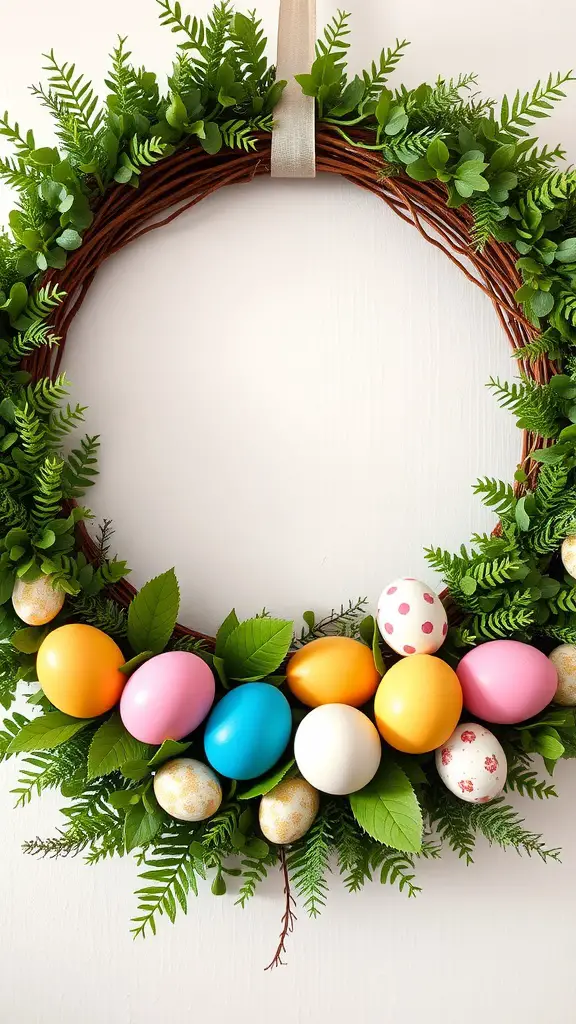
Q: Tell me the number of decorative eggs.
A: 14